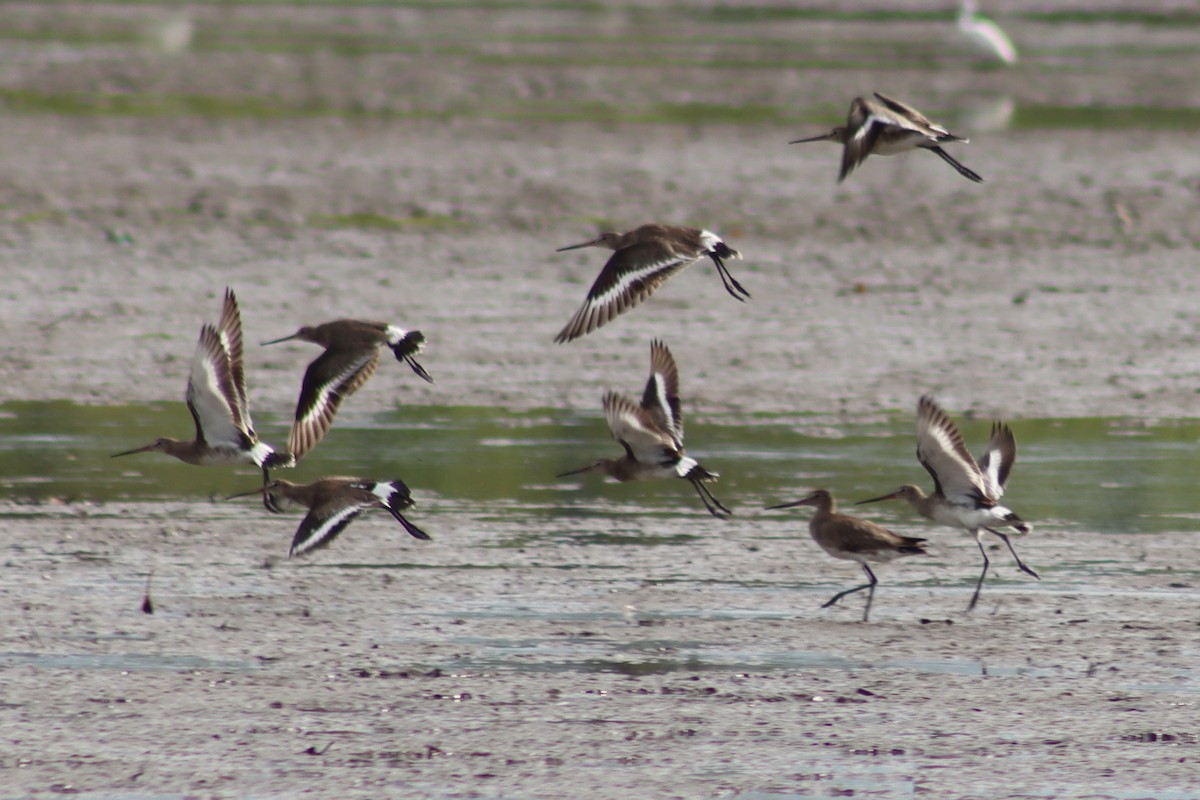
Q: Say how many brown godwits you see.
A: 8